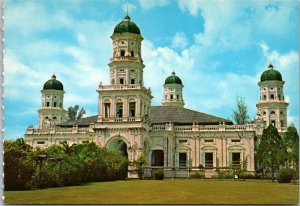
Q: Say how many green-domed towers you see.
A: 4